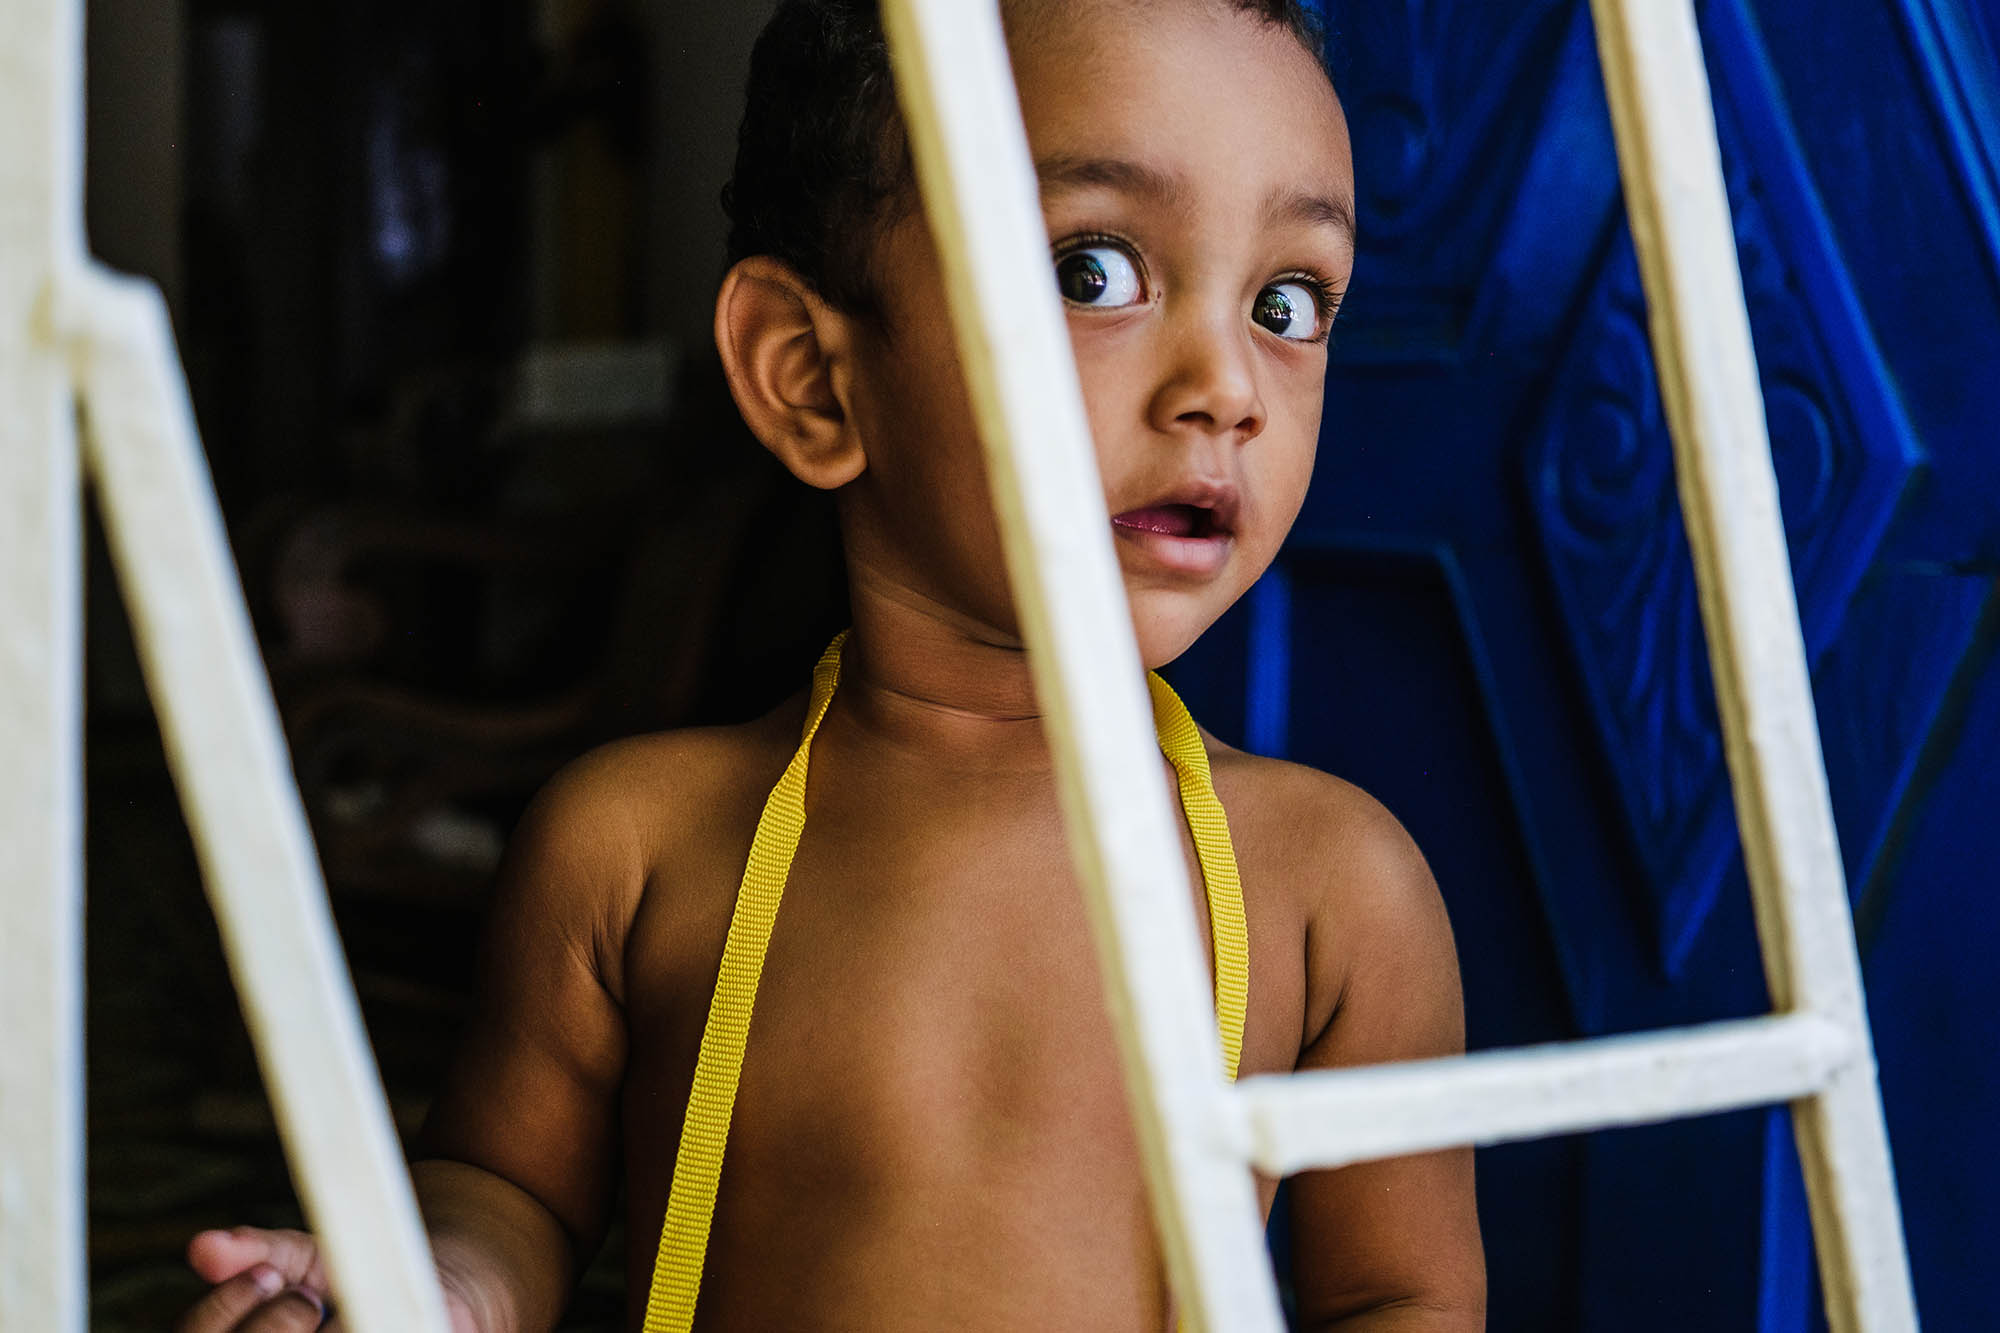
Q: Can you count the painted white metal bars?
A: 5